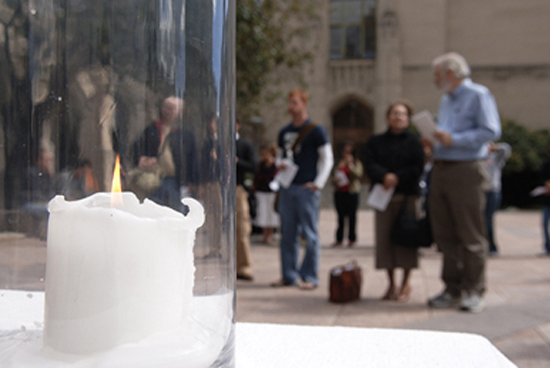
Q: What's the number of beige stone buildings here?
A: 1